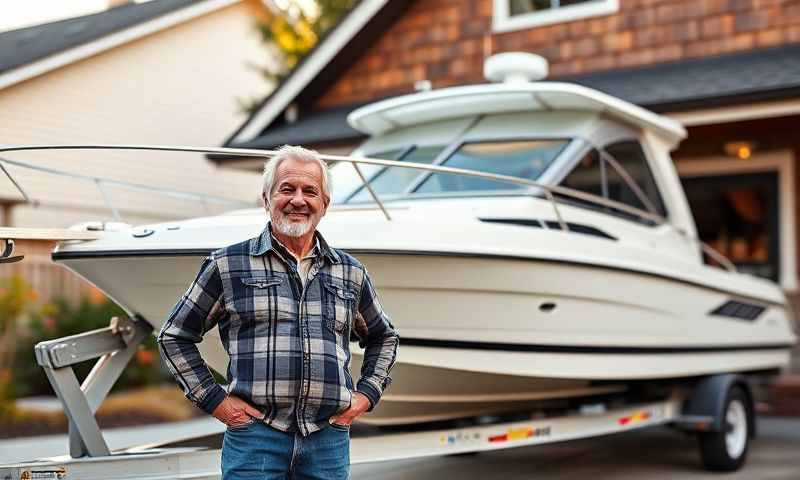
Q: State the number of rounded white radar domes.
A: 1